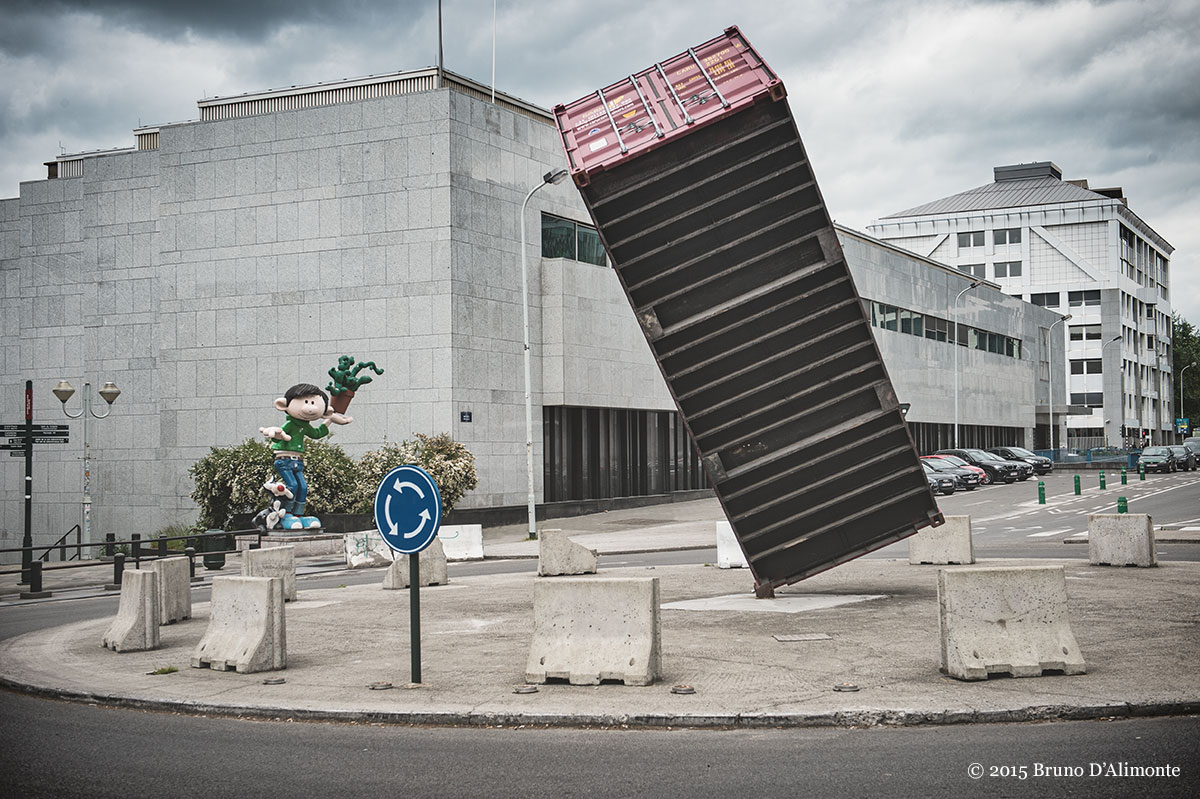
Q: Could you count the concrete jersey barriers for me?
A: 13